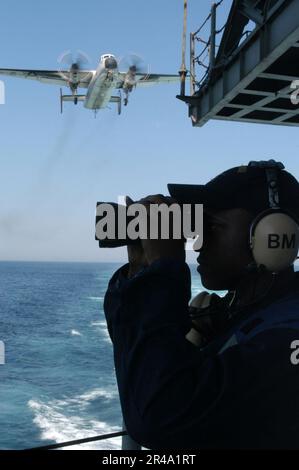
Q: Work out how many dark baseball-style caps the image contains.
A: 1